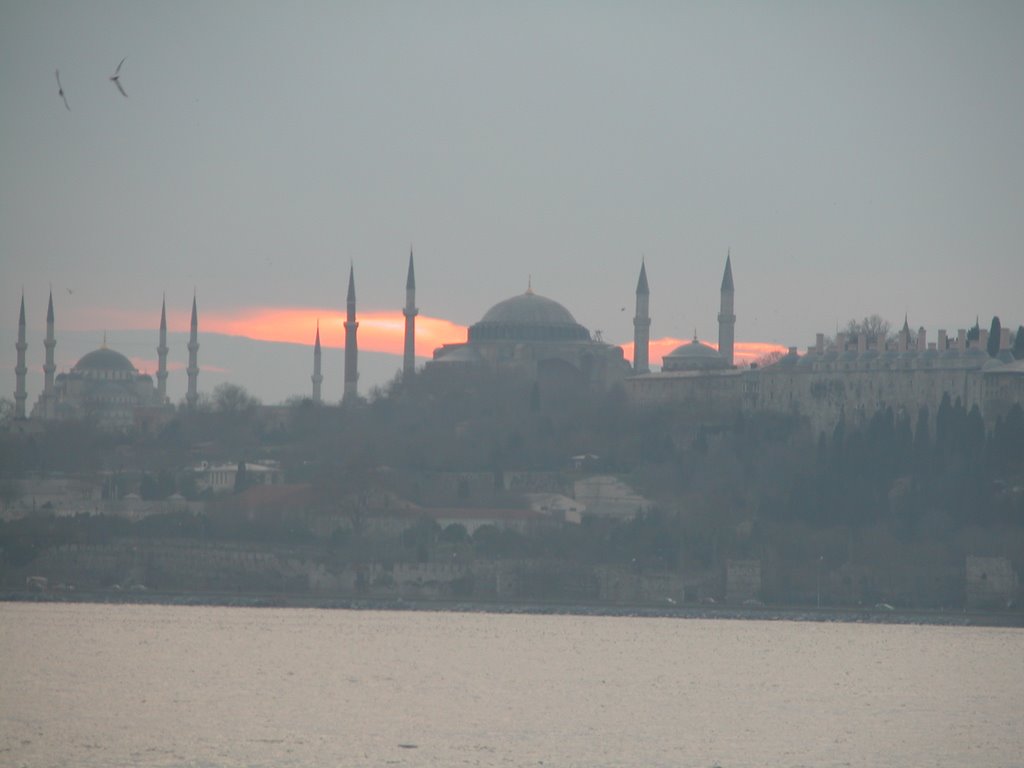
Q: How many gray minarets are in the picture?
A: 9